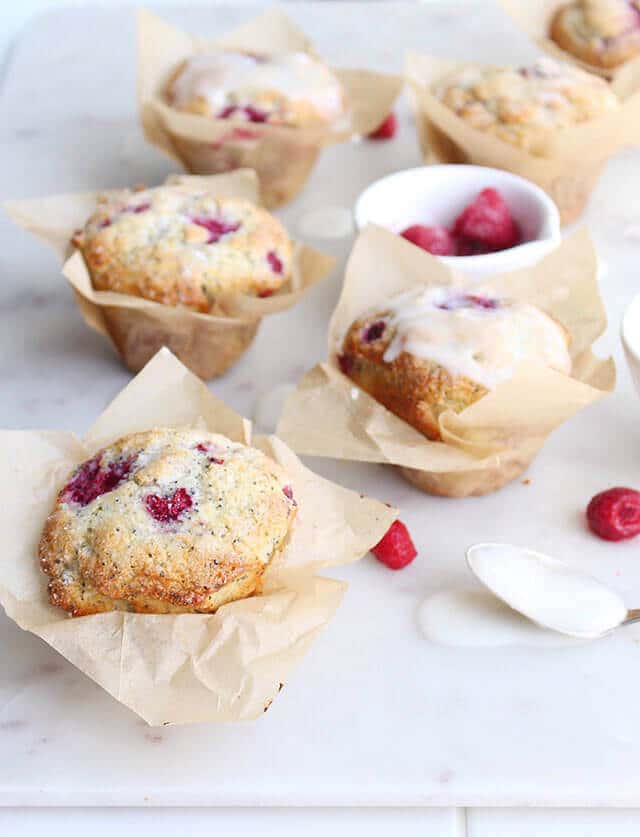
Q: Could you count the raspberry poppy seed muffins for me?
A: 6